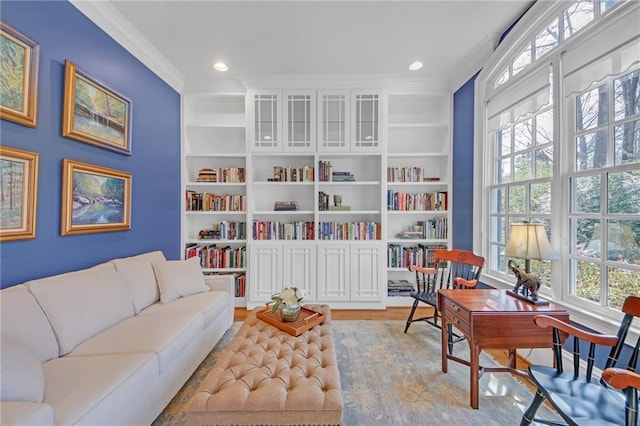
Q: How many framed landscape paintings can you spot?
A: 4